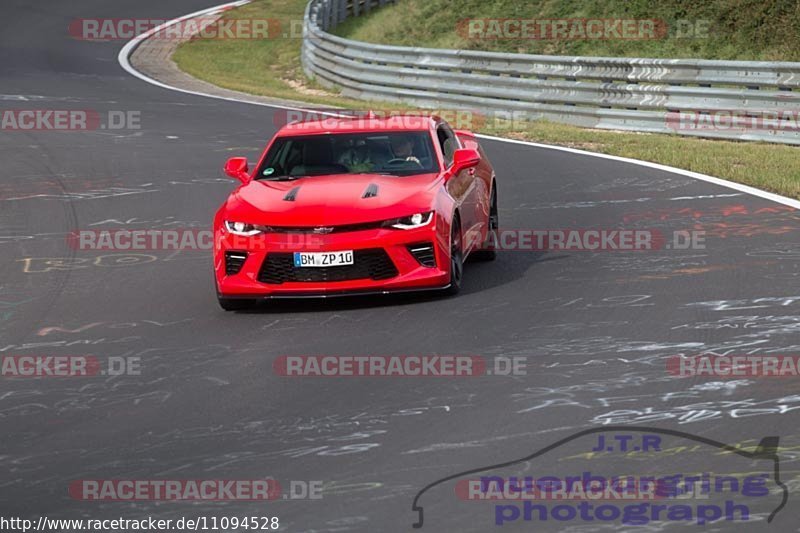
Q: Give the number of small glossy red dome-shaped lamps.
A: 0